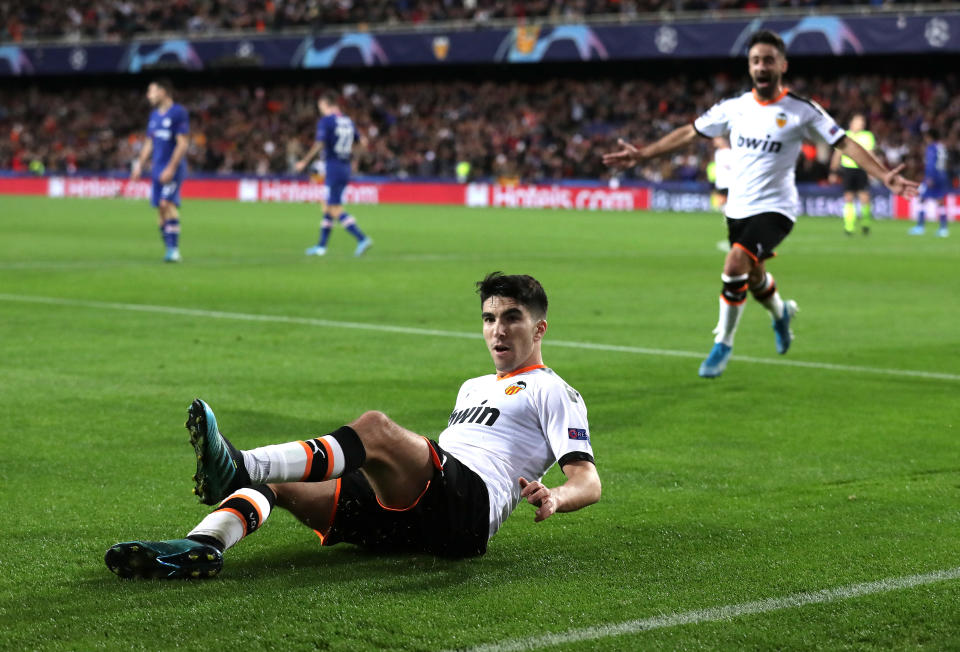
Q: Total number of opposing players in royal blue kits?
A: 3